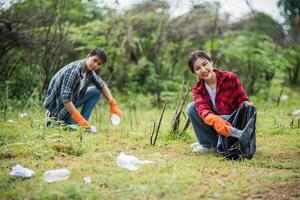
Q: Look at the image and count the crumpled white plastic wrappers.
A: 2